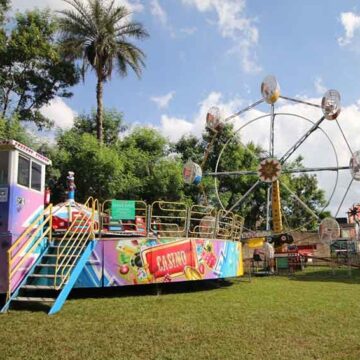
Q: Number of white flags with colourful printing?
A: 0